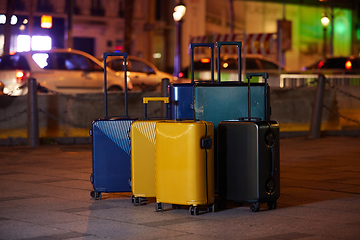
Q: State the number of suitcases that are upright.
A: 6